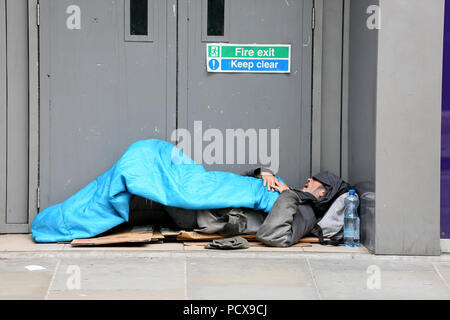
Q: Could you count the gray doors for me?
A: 2